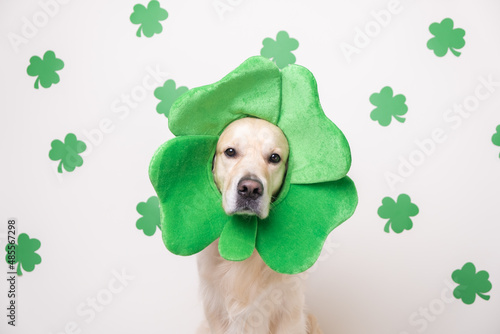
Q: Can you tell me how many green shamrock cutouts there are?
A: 12